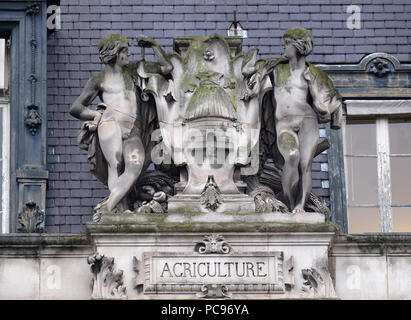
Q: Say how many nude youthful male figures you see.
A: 2